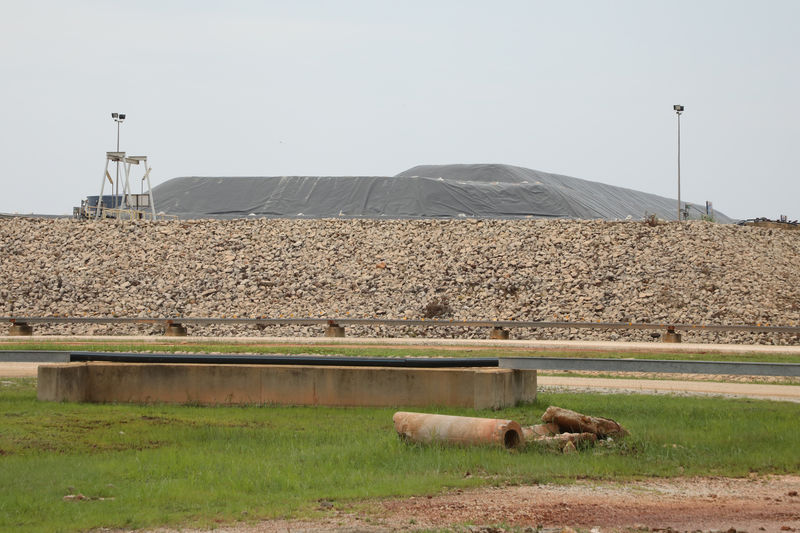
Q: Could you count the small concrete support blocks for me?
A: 5